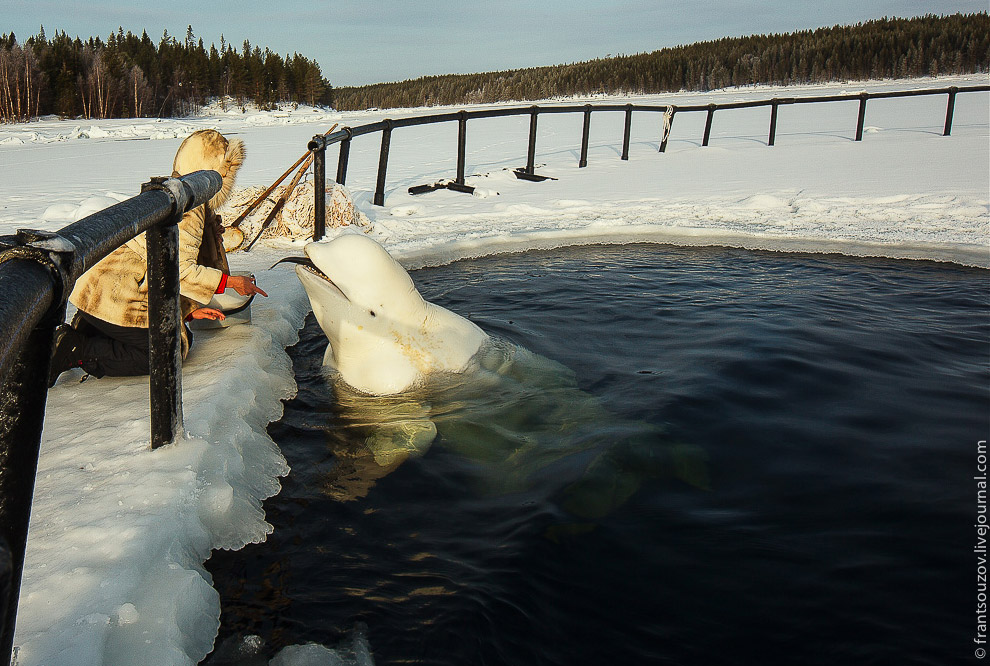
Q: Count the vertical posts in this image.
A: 14